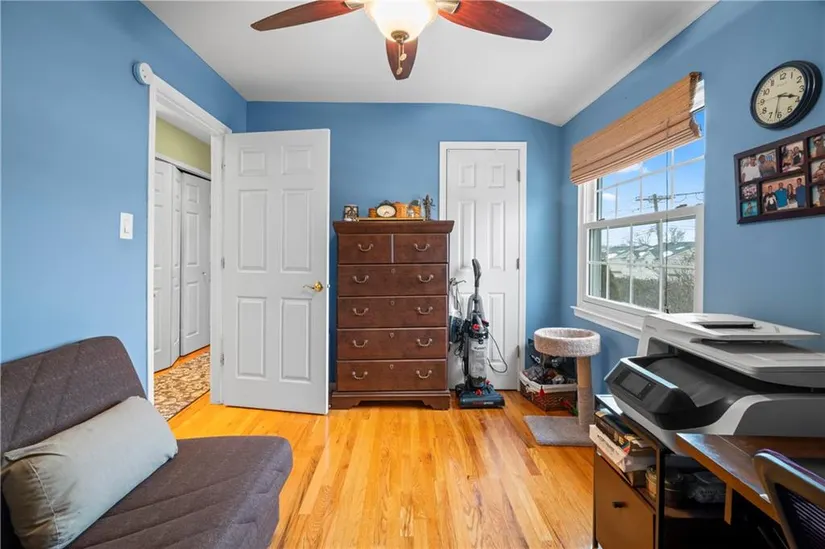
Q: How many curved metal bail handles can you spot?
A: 10